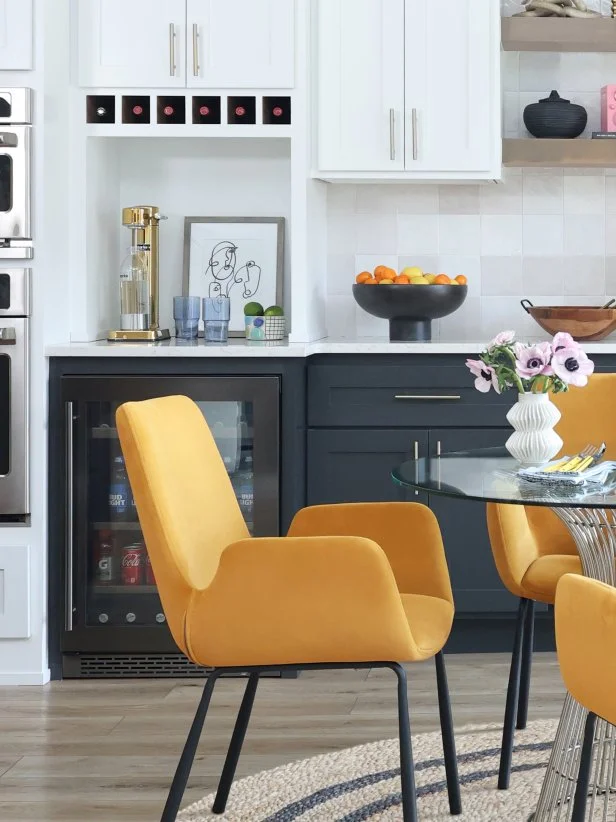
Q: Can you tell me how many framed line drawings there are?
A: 1